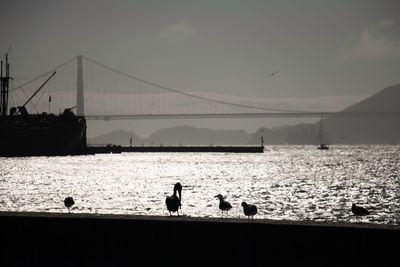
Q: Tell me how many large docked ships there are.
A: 1